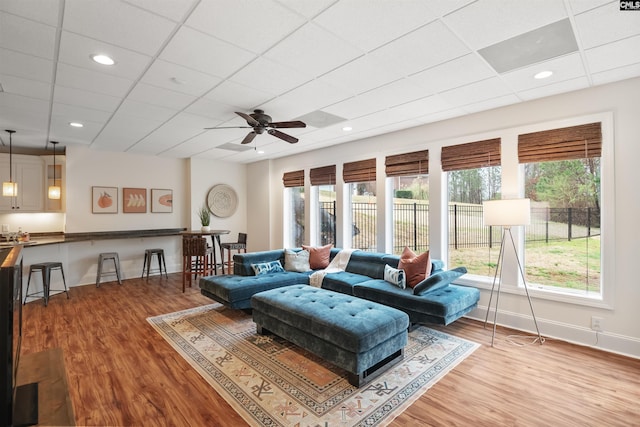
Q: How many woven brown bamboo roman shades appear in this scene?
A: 6